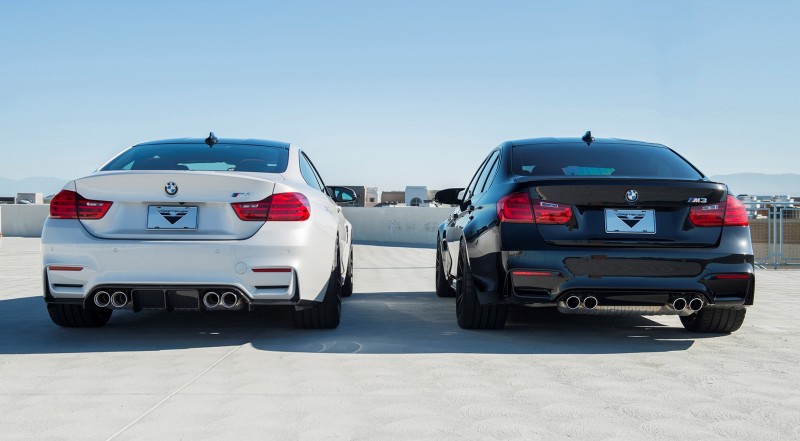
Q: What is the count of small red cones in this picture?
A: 0